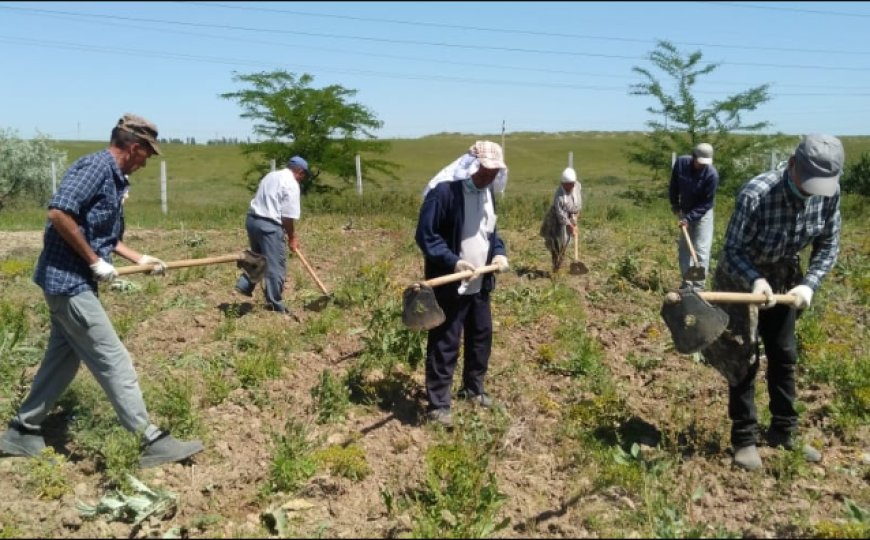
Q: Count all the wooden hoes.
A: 6